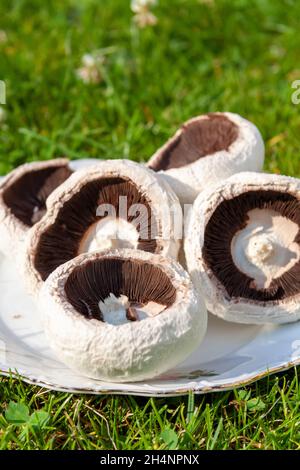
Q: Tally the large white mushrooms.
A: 5